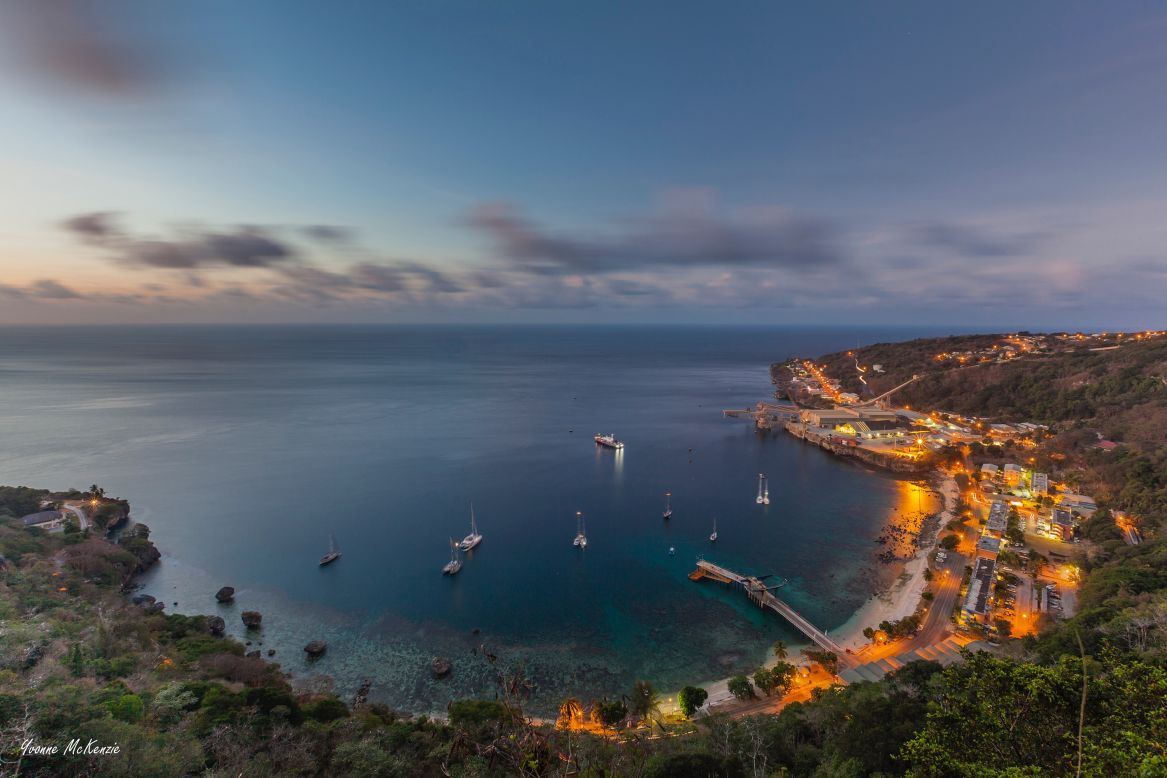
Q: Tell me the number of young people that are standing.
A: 0